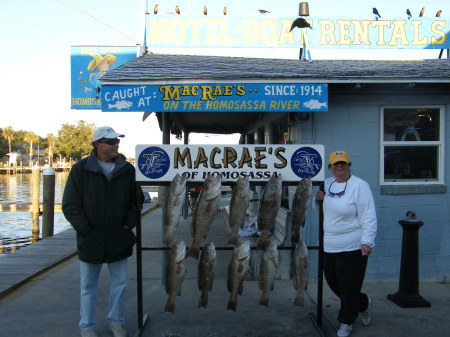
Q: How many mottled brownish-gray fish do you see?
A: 10